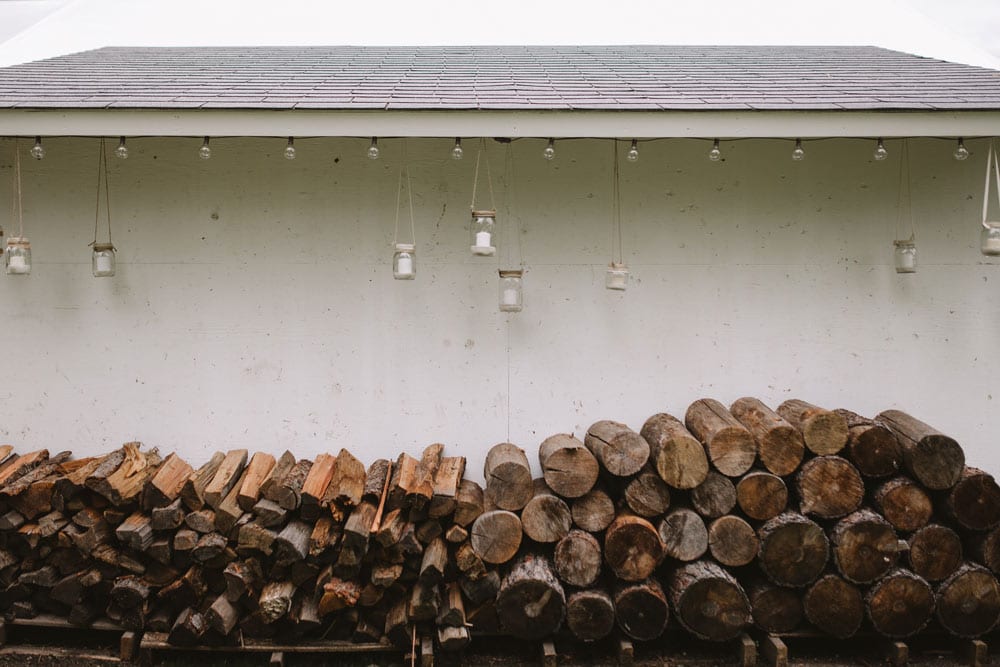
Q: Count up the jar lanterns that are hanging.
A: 8